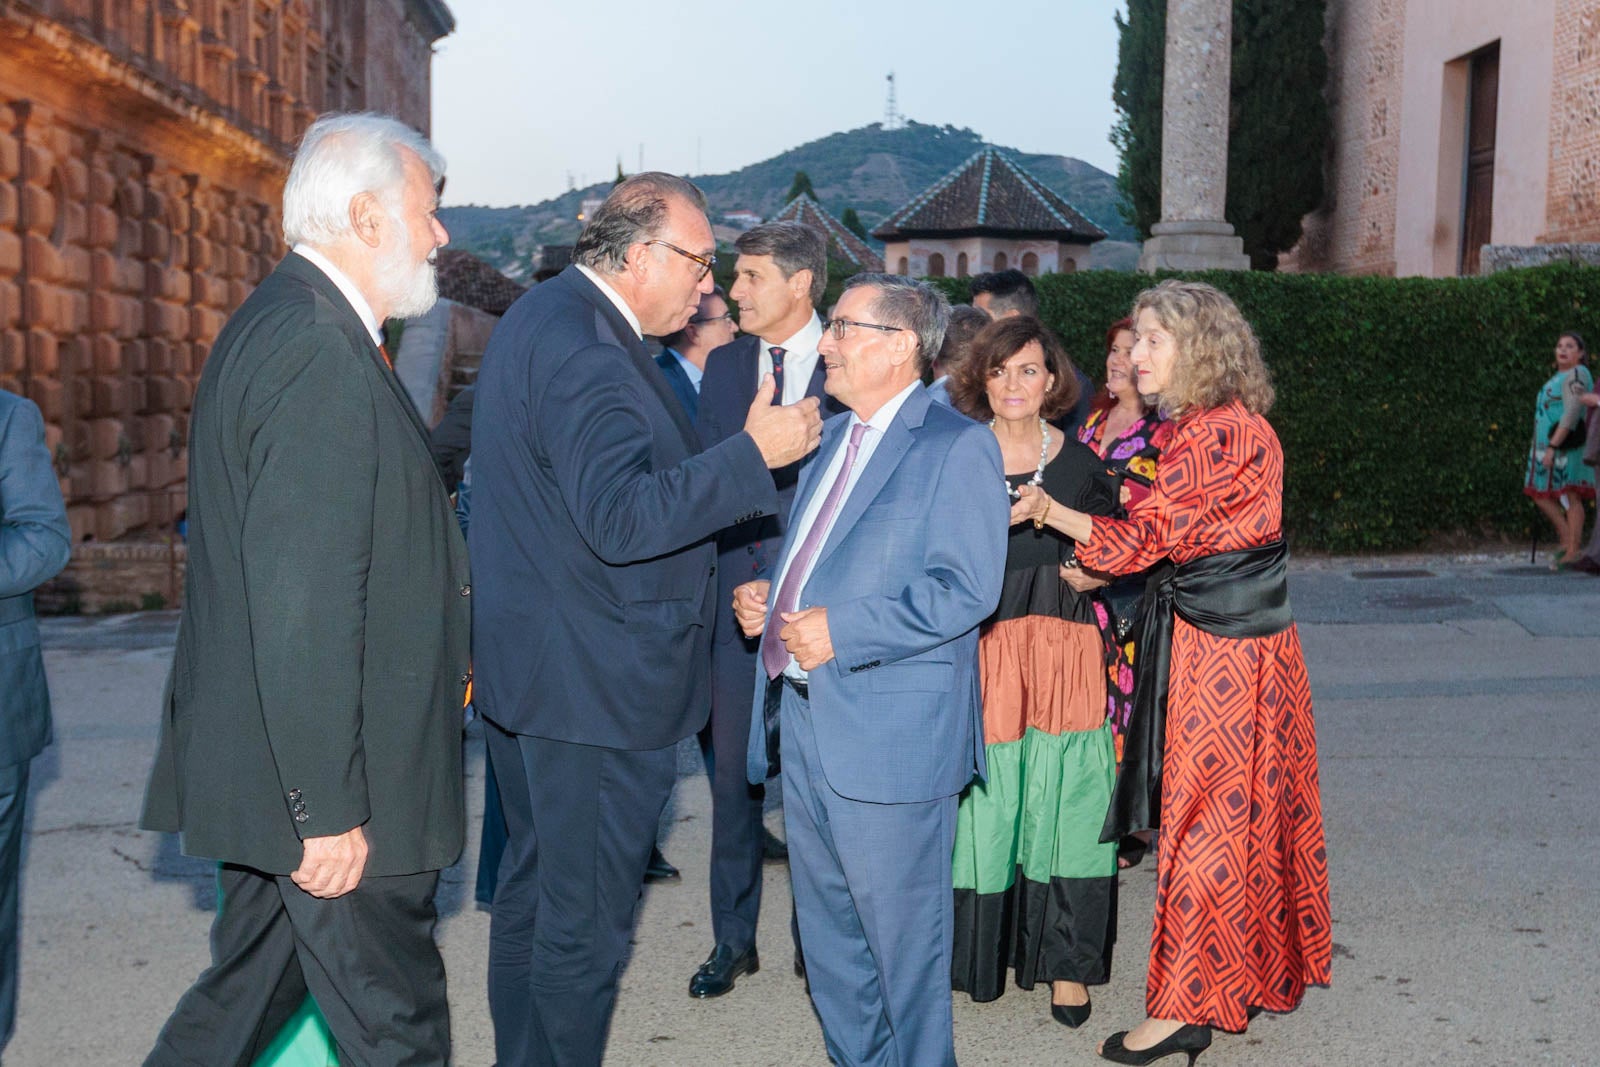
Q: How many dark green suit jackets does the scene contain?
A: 1